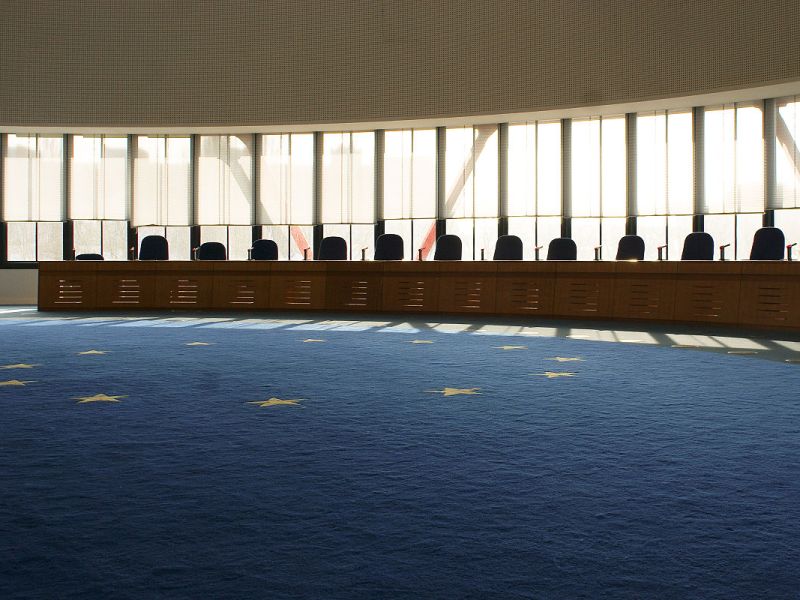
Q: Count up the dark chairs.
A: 12